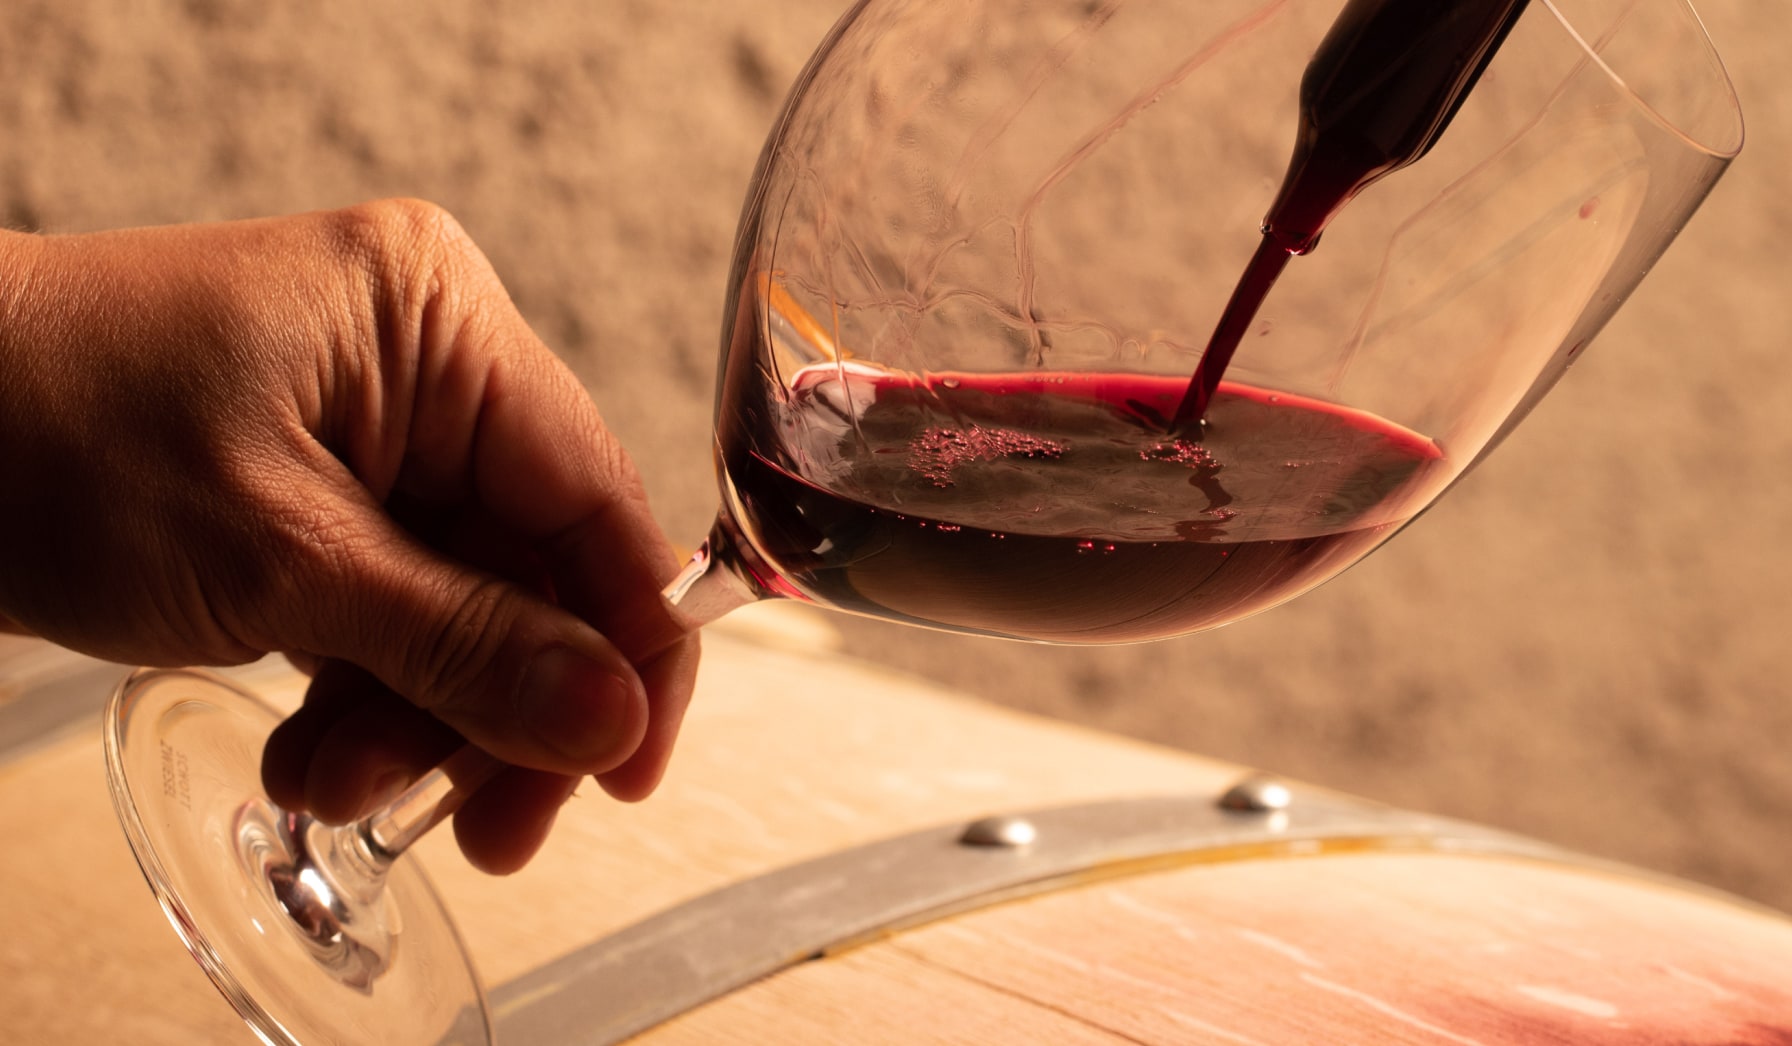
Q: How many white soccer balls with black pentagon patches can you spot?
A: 0